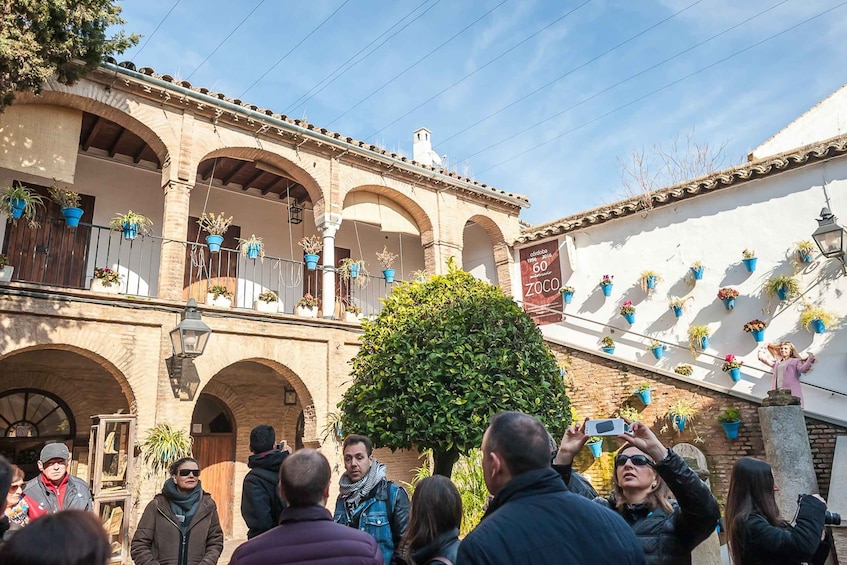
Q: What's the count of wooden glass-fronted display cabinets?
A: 1